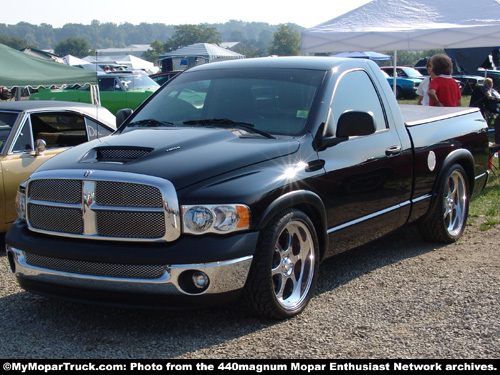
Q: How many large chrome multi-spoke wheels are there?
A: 2